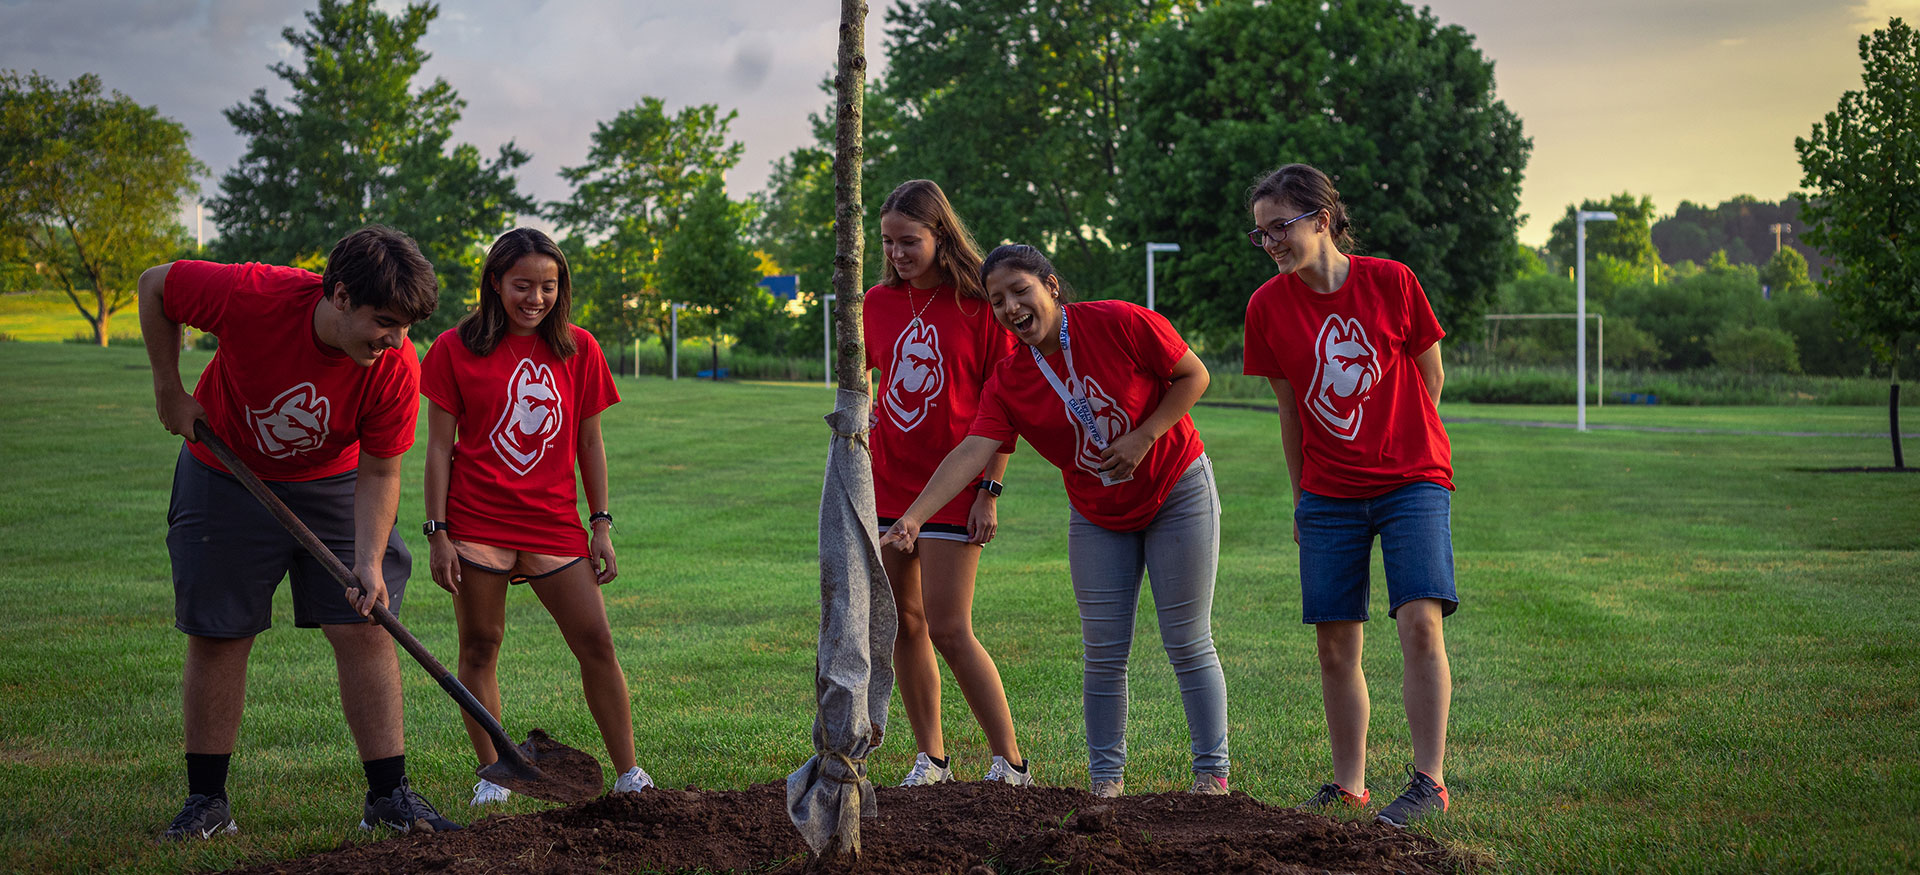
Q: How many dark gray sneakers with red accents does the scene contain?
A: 2